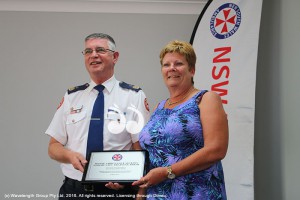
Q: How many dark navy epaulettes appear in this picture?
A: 2